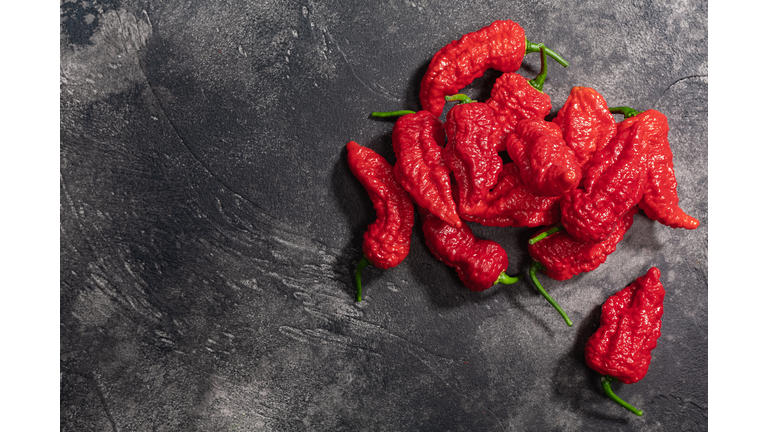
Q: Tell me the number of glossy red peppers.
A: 13